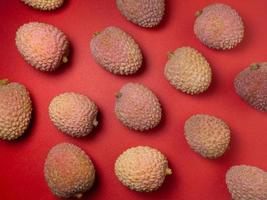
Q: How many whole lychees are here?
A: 9